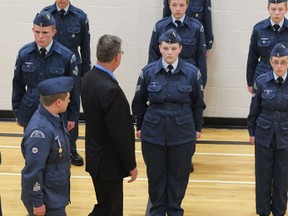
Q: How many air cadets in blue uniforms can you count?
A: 8